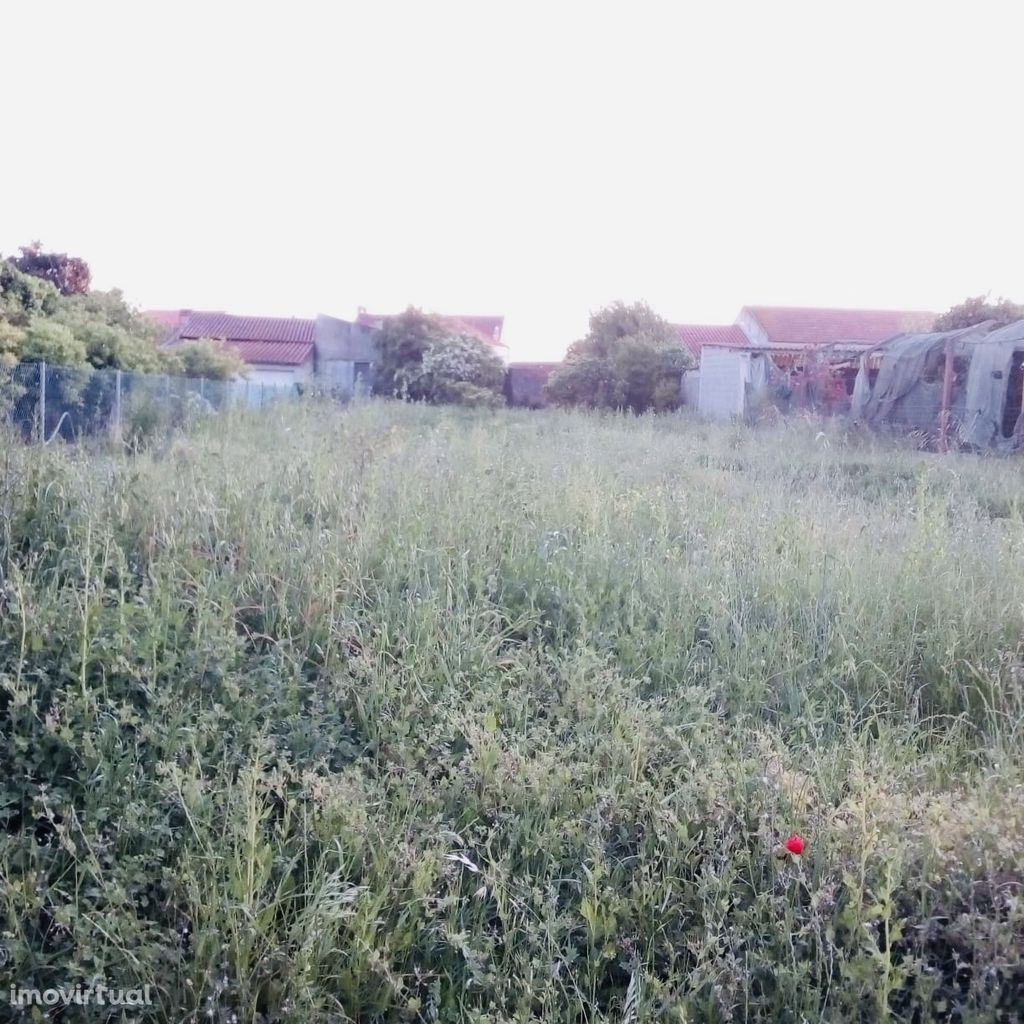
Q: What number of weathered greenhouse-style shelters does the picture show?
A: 1